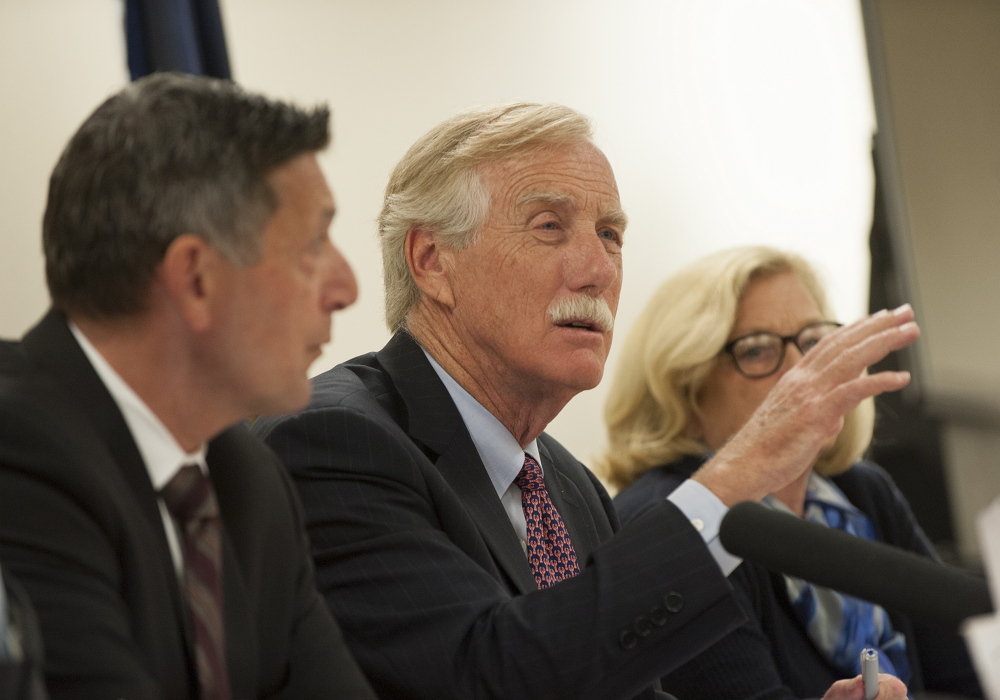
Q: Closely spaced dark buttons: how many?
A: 4